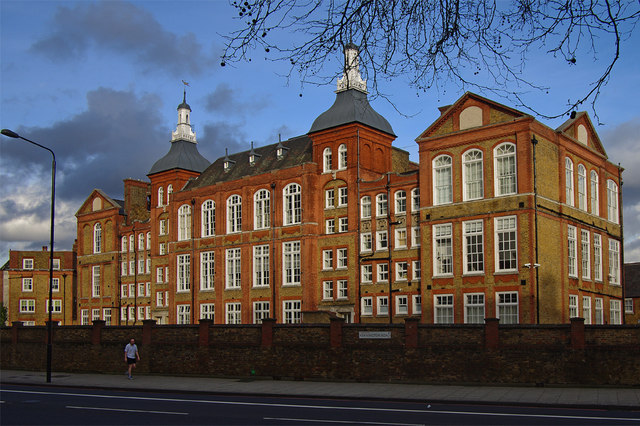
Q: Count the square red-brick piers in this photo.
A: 10